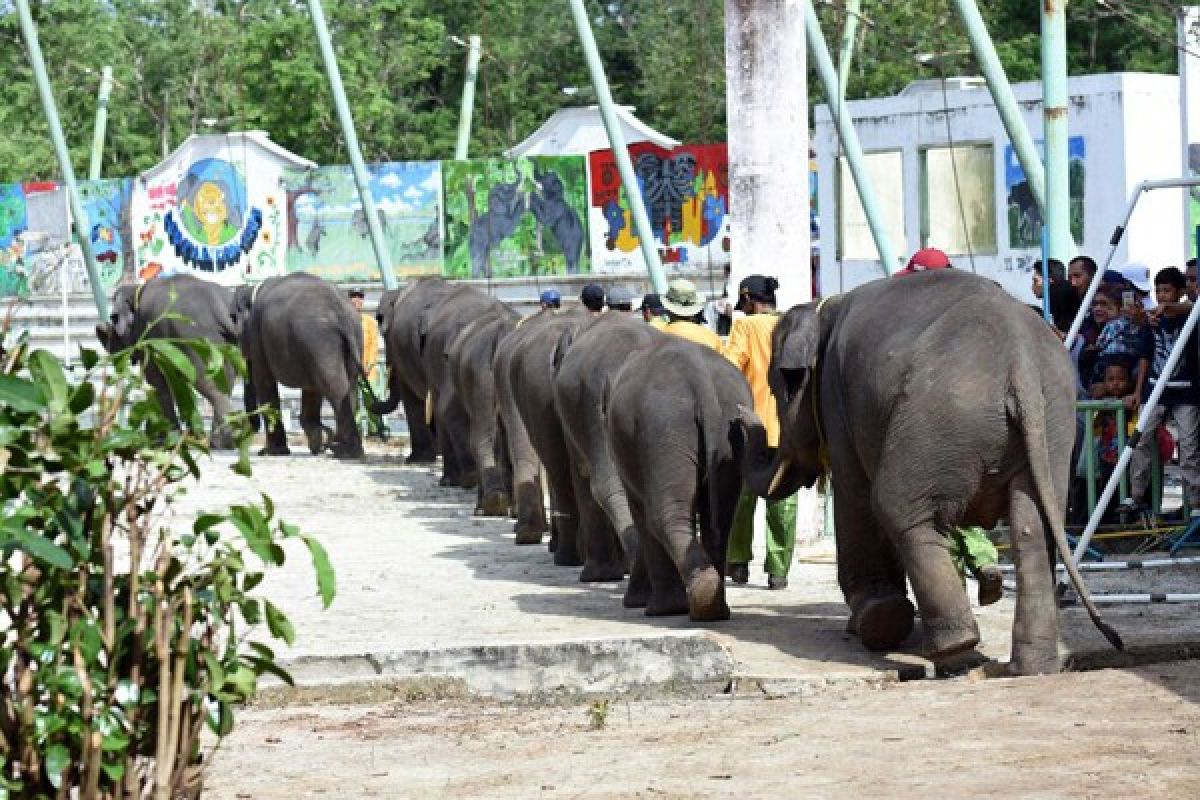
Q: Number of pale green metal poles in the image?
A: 9